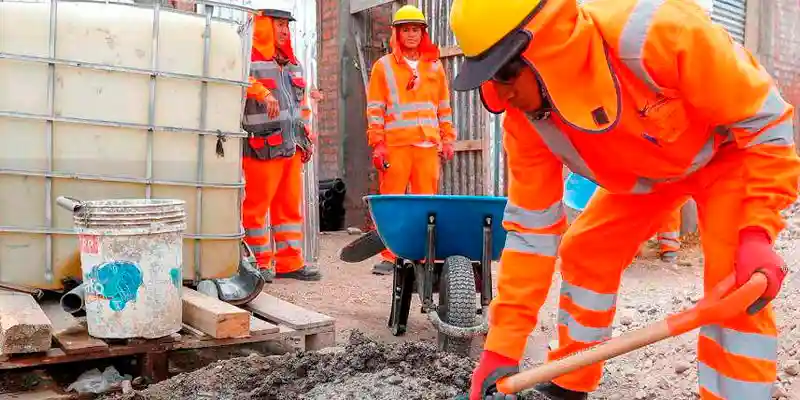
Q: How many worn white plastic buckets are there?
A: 1